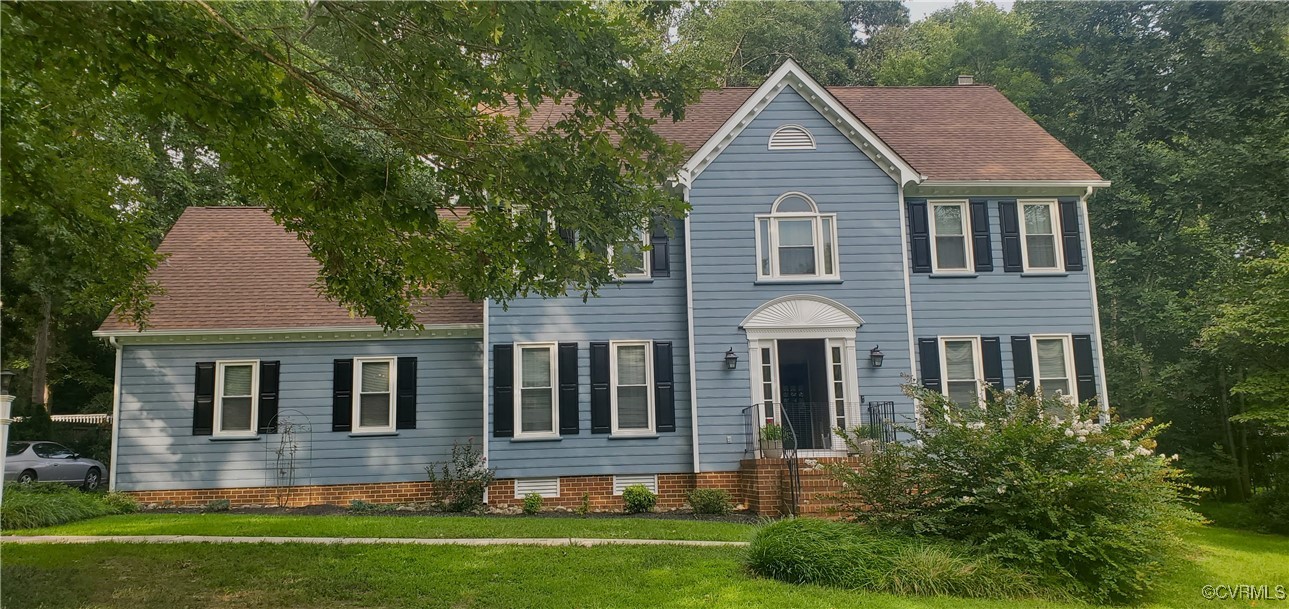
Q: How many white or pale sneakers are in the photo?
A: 0